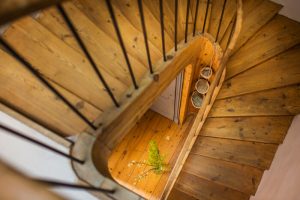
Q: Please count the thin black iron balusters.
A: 12